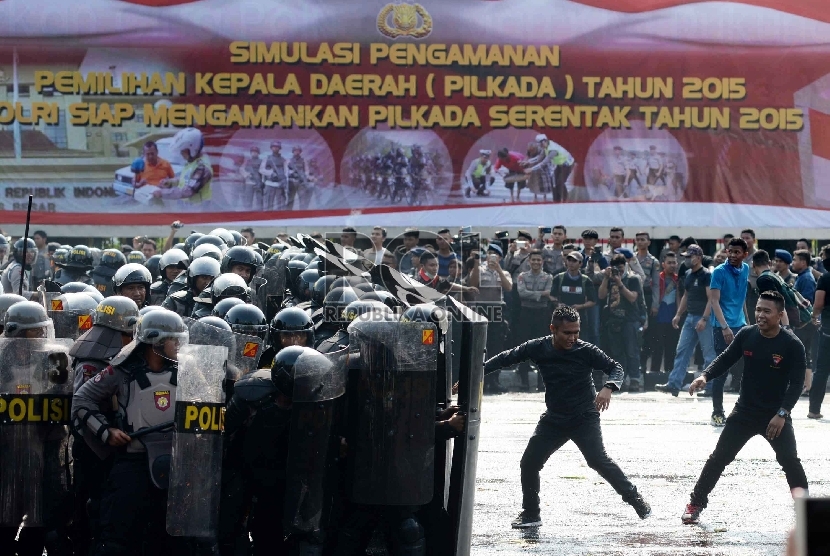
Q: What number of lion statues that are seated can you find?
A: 0